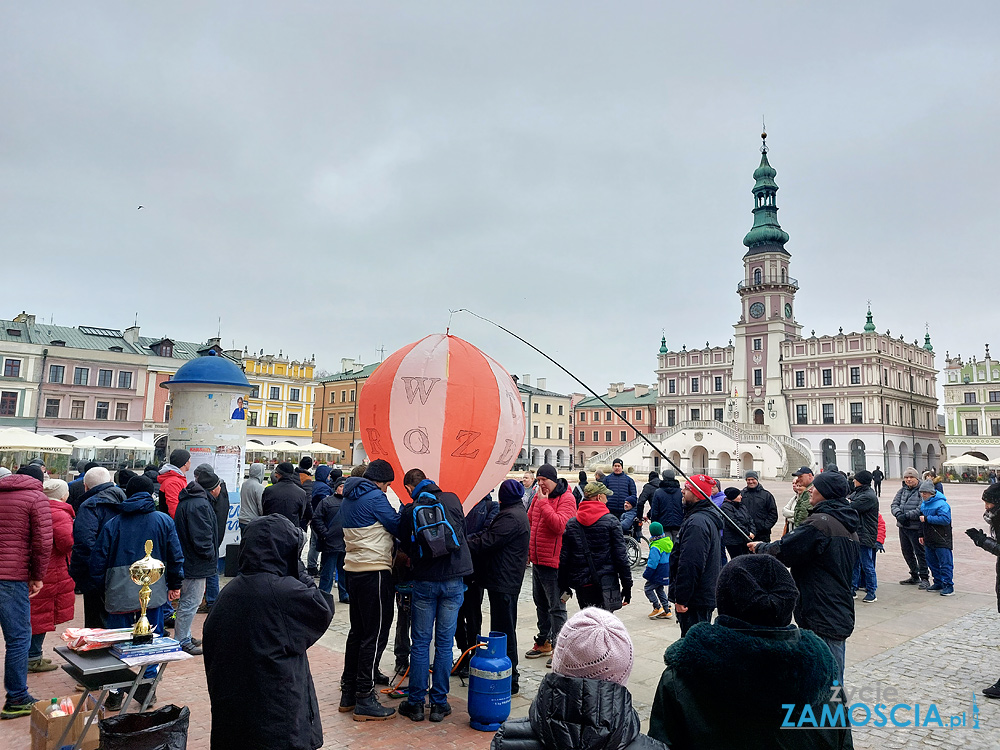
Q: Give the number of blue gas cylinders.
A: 1